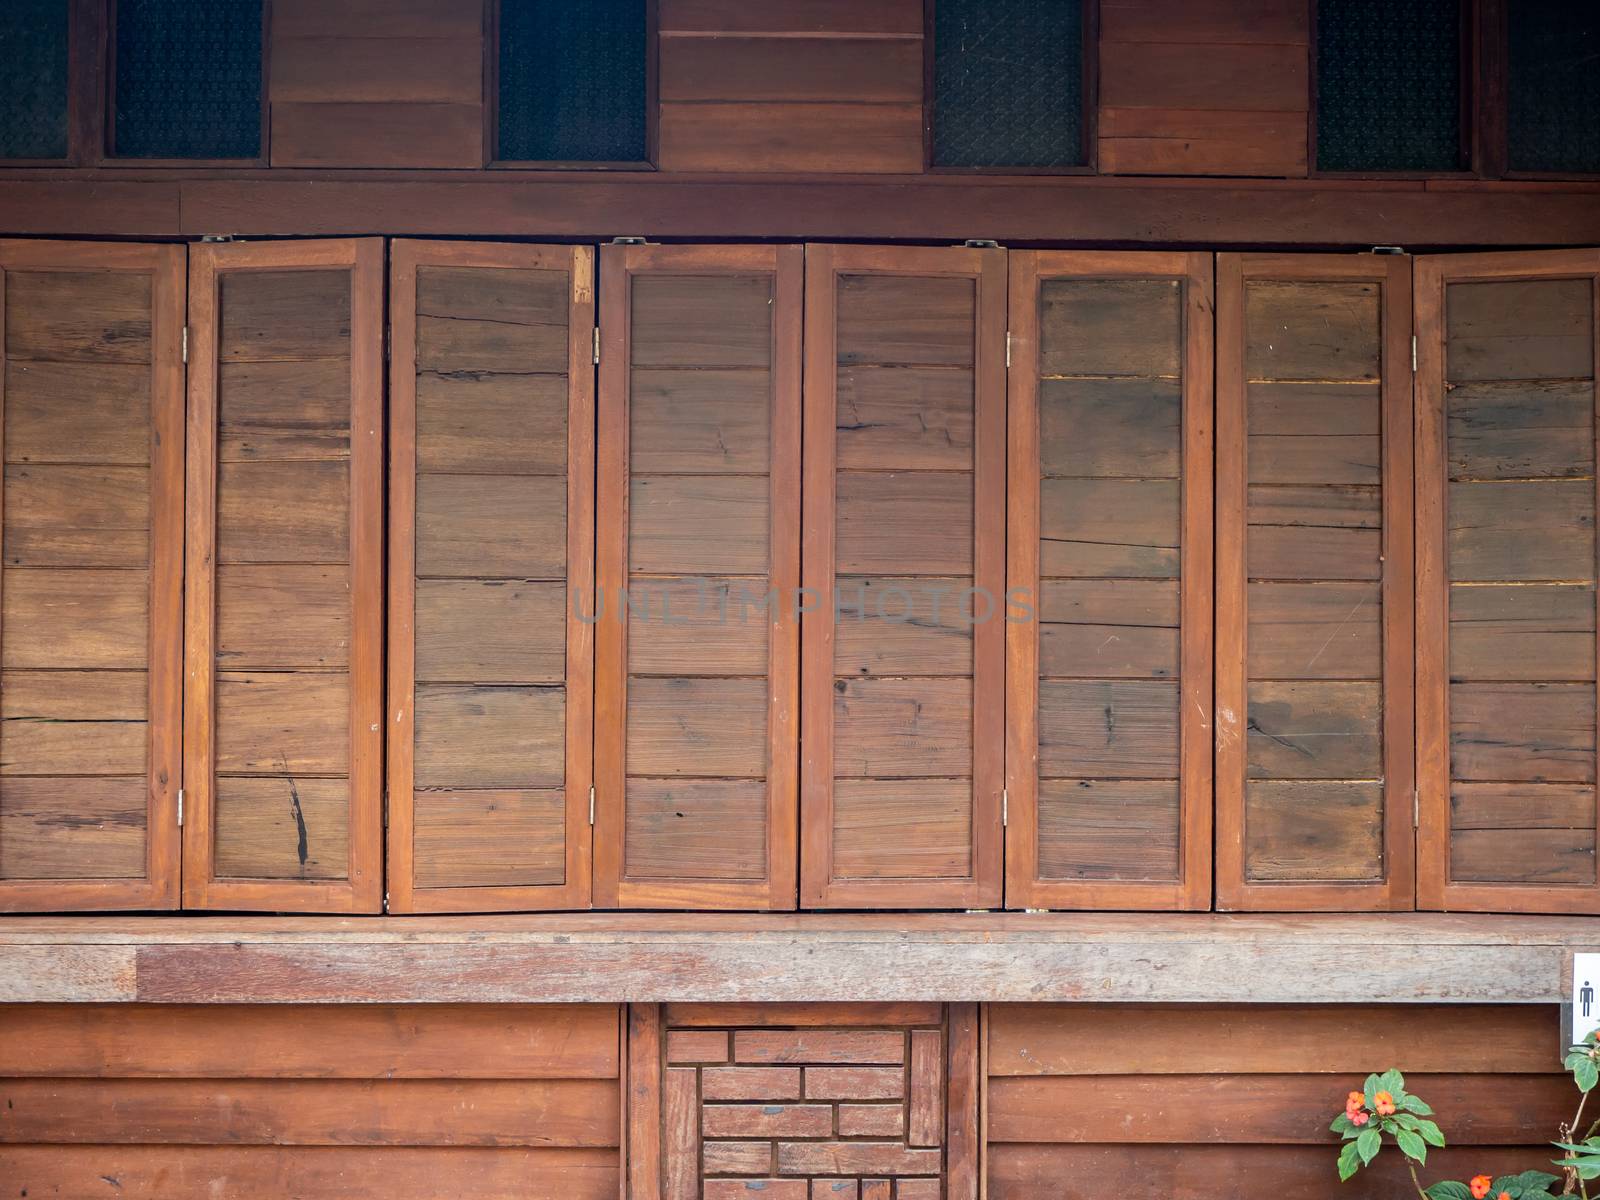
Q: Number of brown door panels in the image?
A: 8